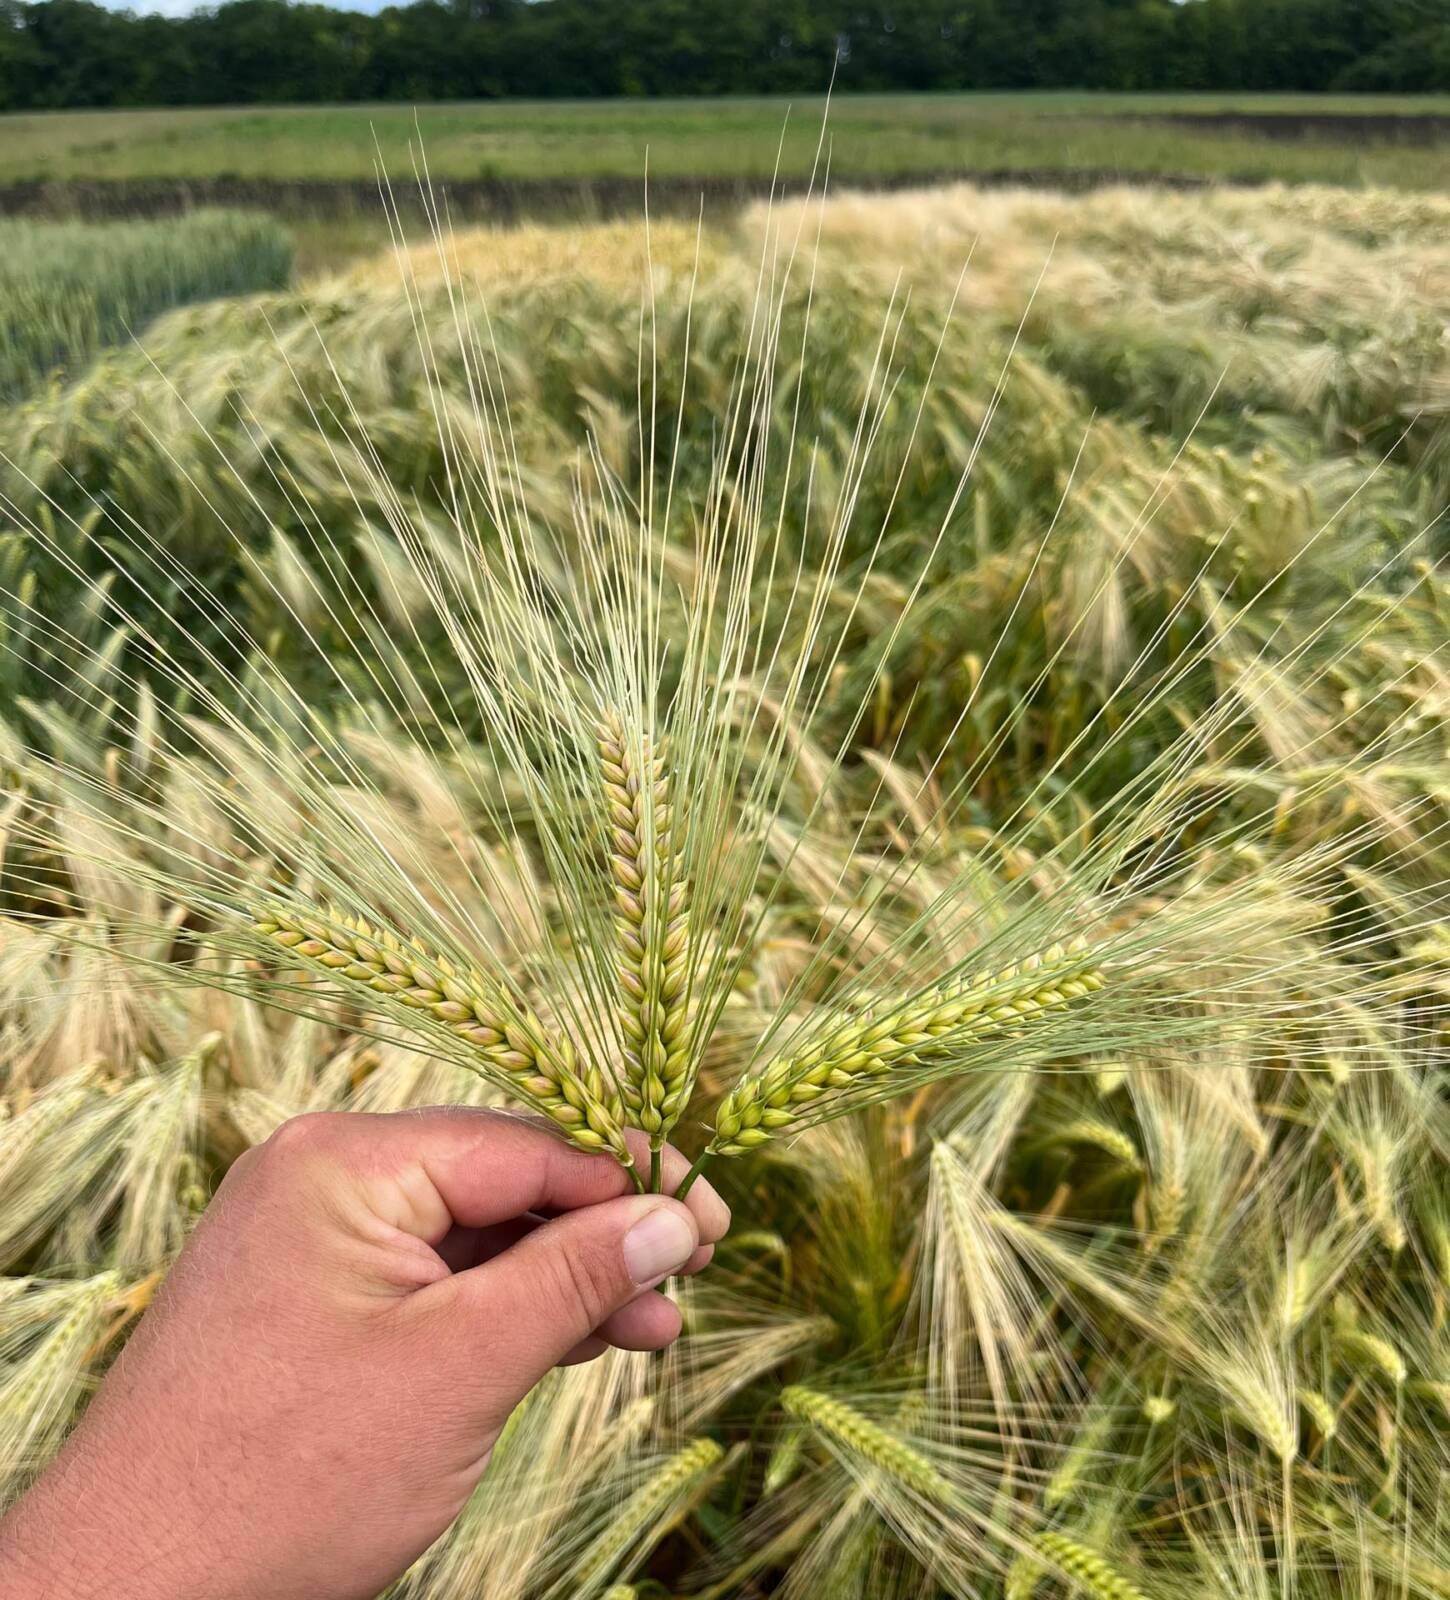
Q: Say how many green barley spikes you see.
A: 3